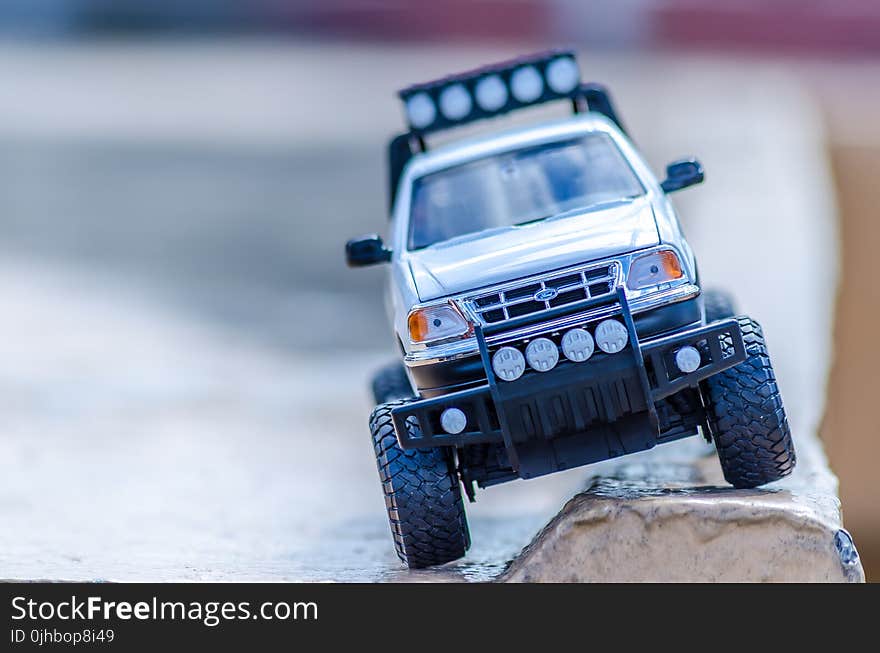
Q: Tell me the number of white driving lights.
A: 11